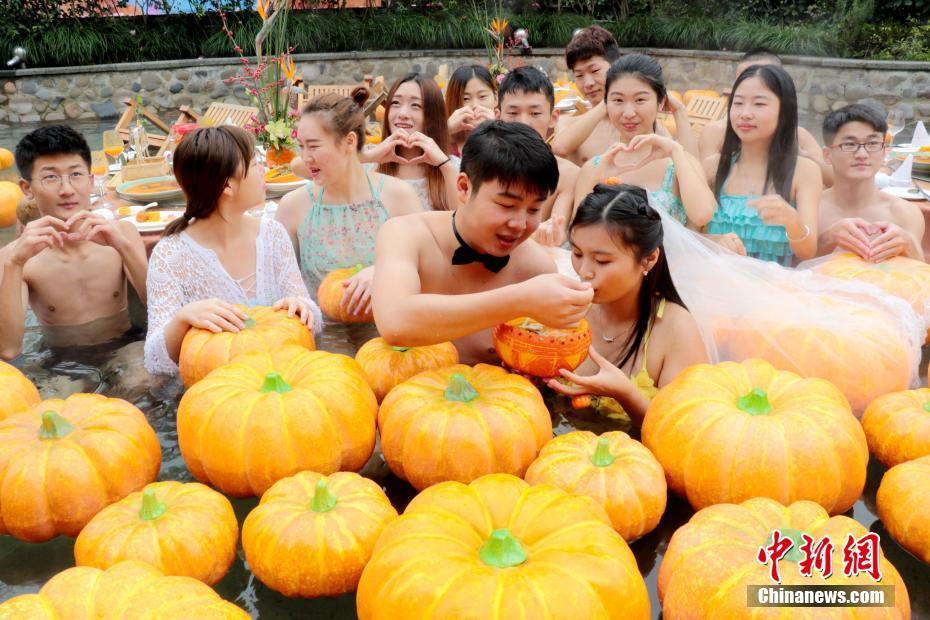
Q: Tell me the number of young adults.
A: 13